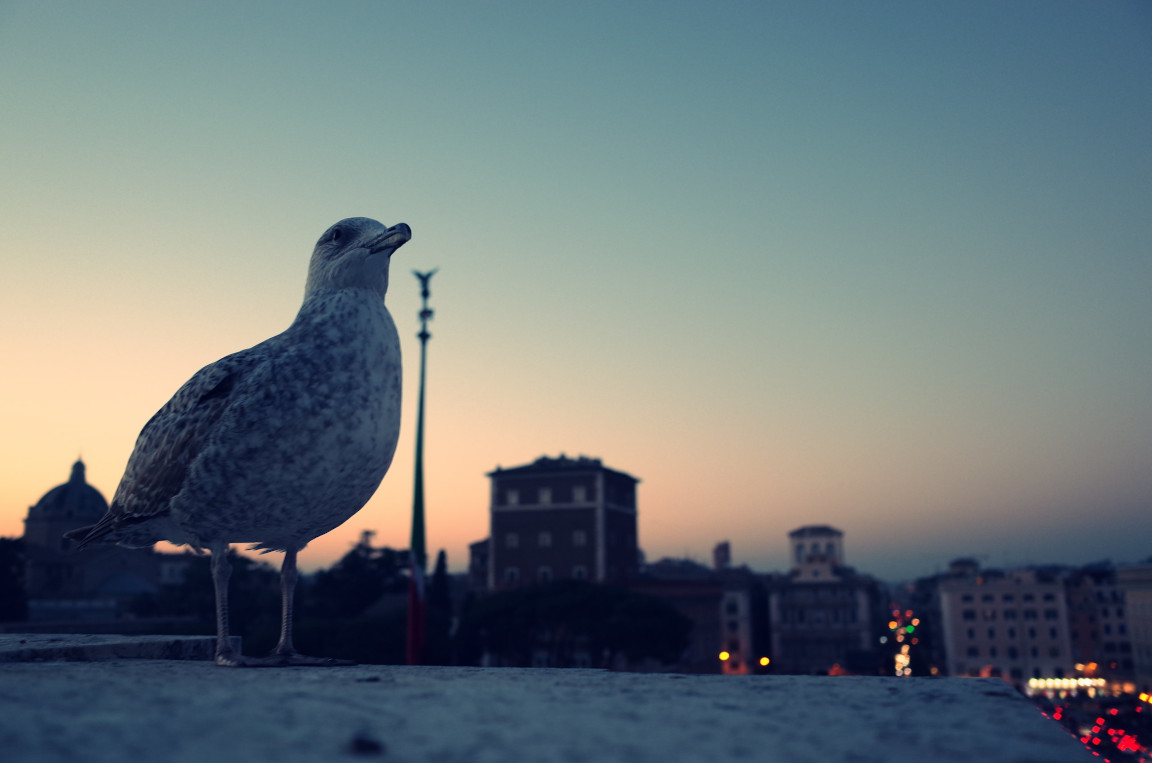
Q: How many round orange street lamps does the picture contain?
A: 2